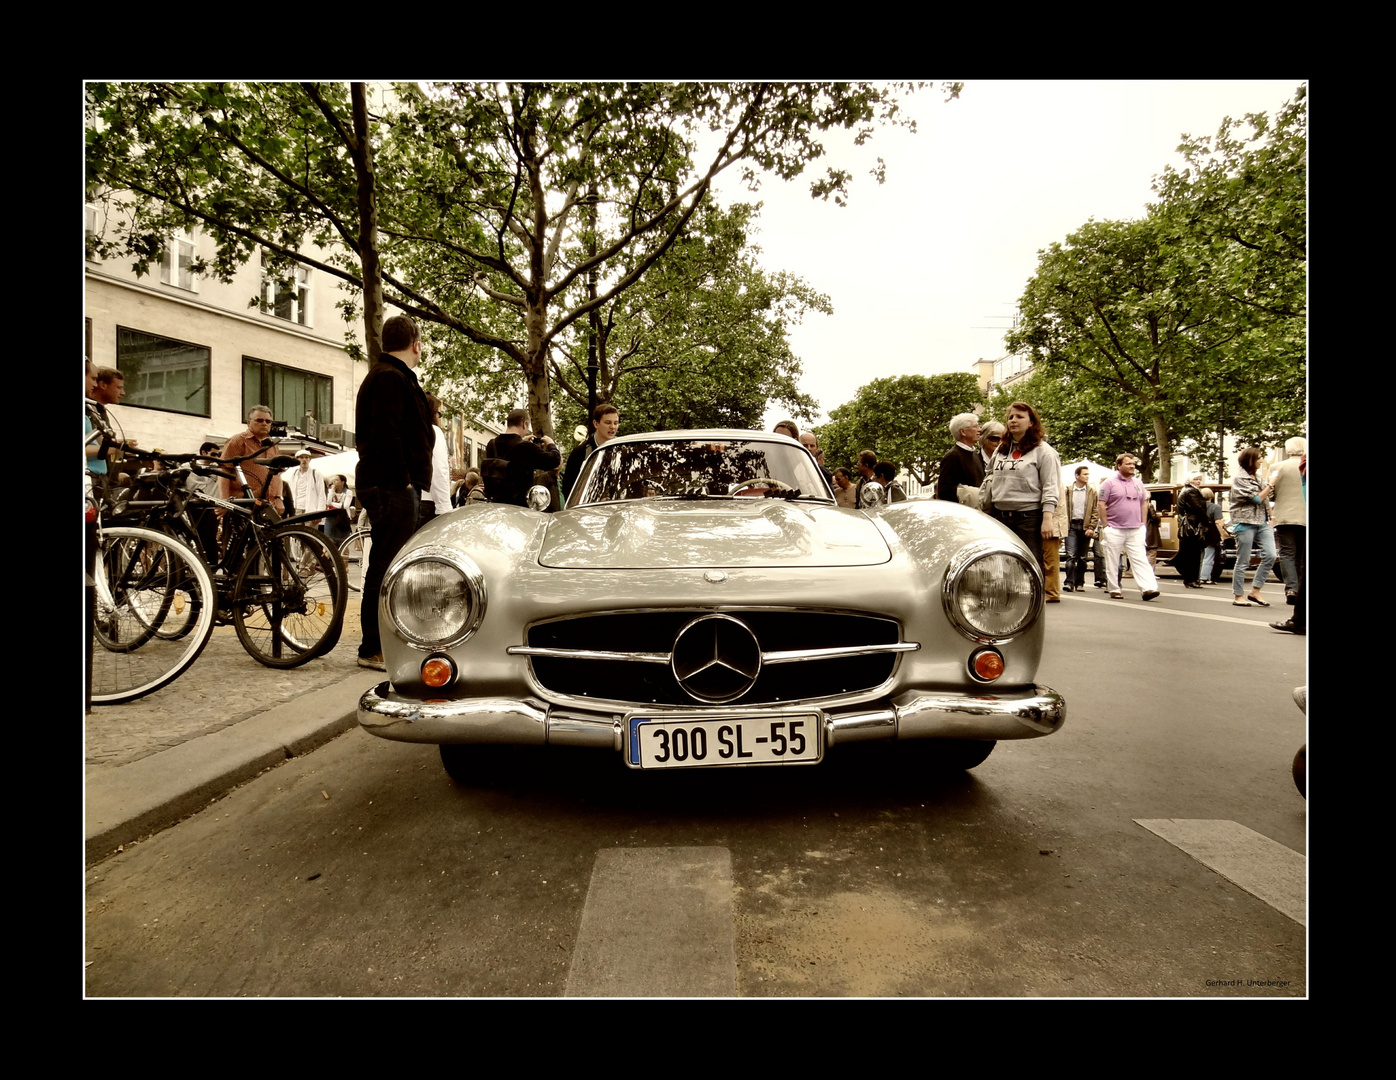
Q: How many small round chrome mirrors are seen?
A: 2